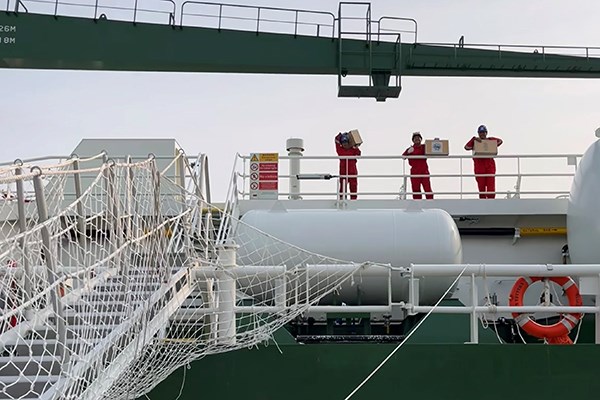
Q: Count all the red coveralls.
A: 3